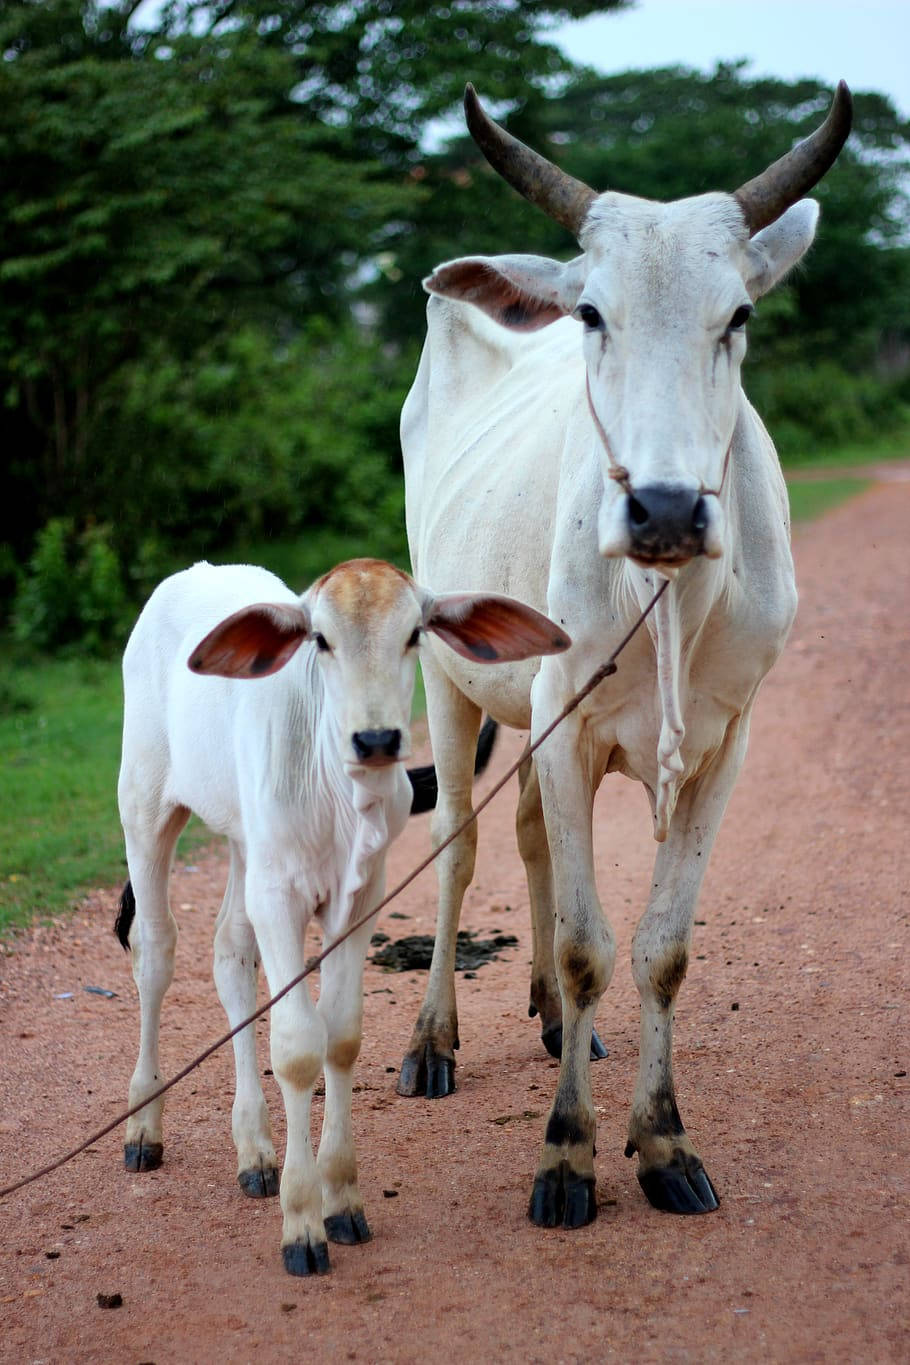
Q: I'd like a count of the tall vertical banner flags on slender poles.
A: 0